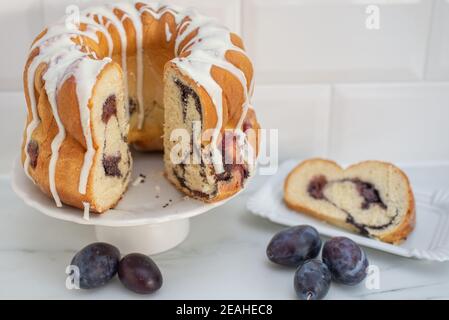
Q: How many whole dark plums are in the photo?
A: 5